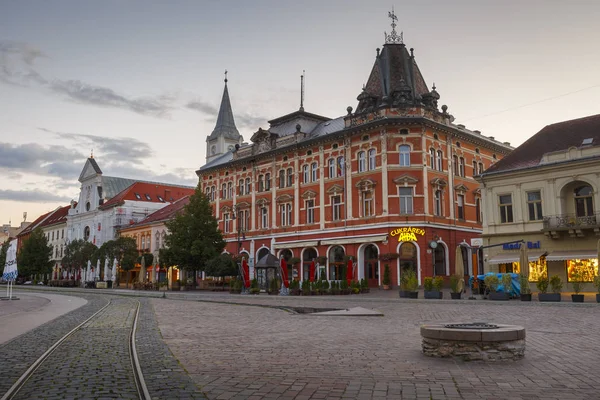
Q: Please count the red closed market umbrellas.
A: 4